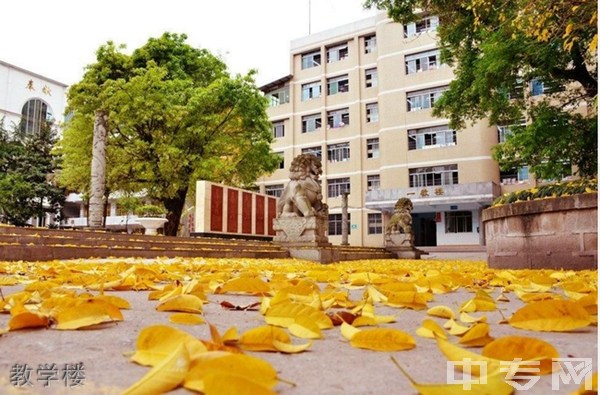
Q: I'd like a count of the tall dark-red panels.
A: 5